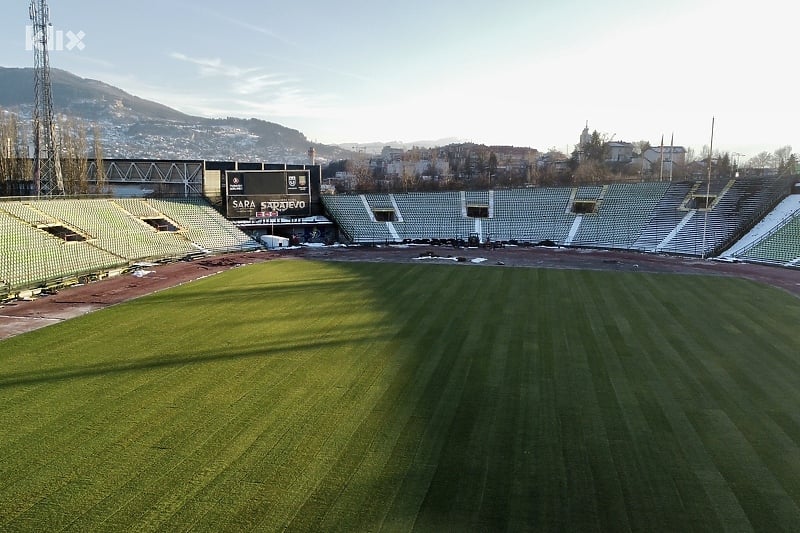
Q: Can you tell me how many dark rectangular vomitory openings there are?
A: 6